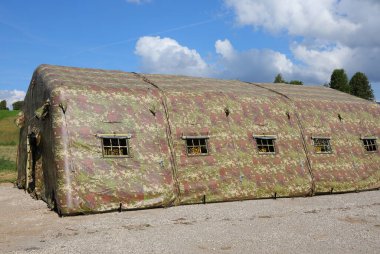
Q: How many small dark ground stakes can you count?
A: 4